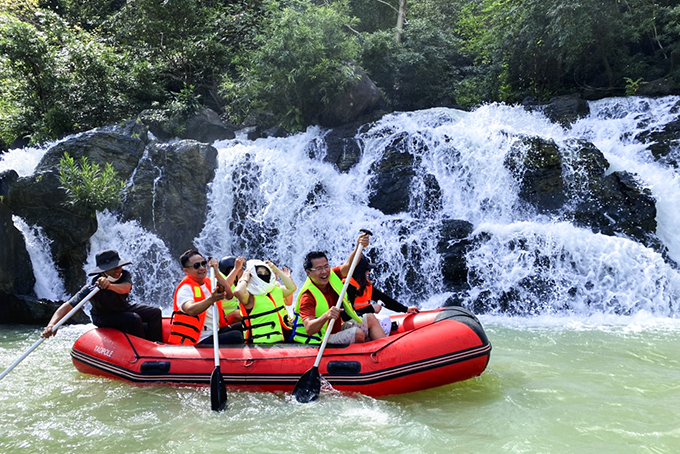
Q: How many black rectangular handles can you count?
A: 2